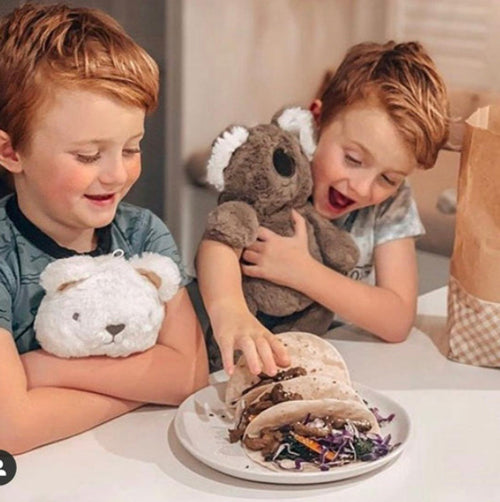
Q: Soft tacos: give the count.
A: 3